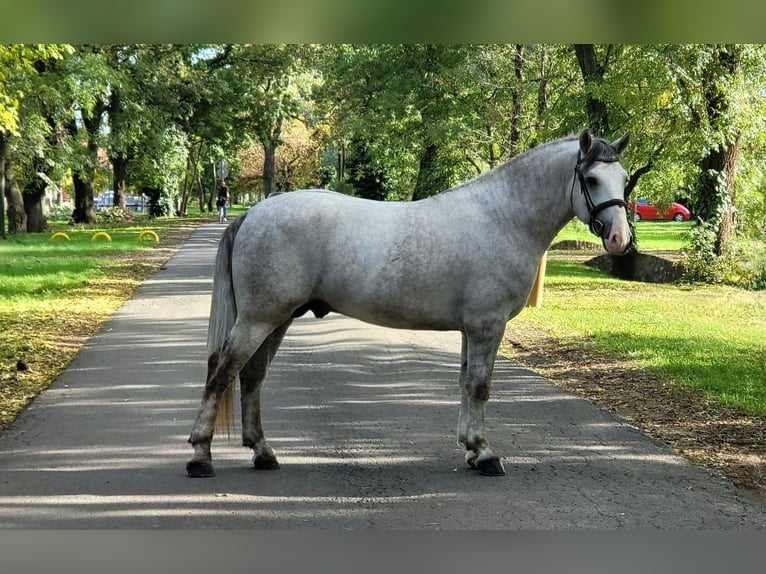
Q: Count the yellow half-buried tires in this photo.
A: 3